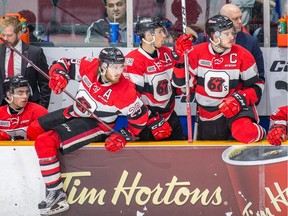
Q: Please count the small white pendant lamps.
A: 0